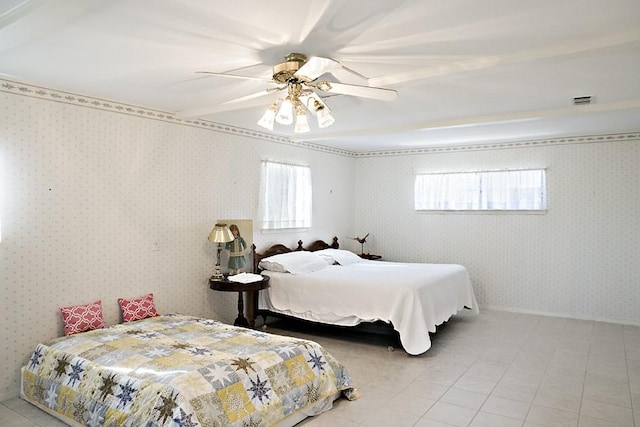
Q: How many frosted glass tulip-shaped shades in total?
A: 4